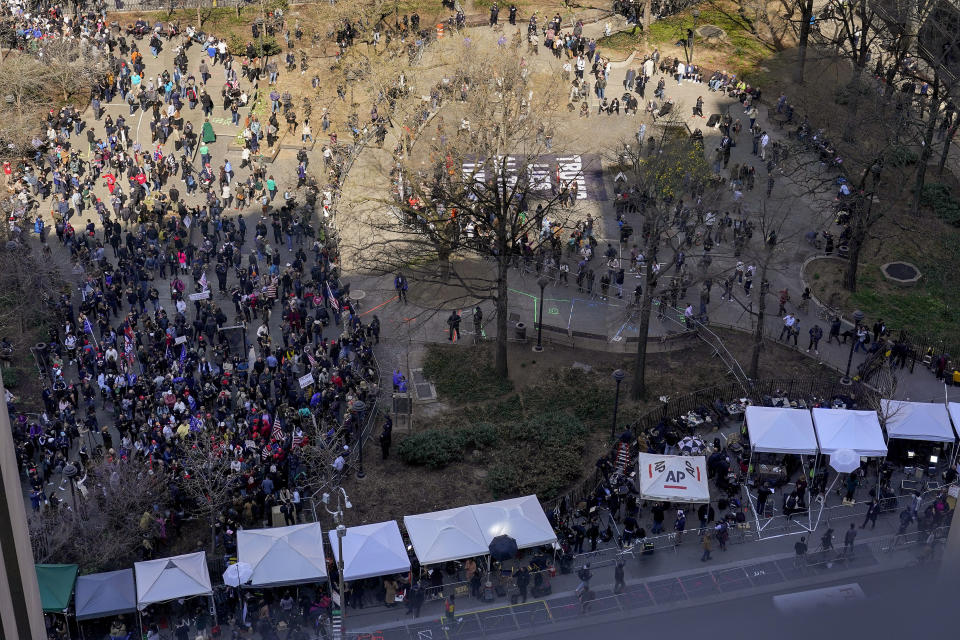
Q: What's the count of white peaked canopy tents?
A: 10